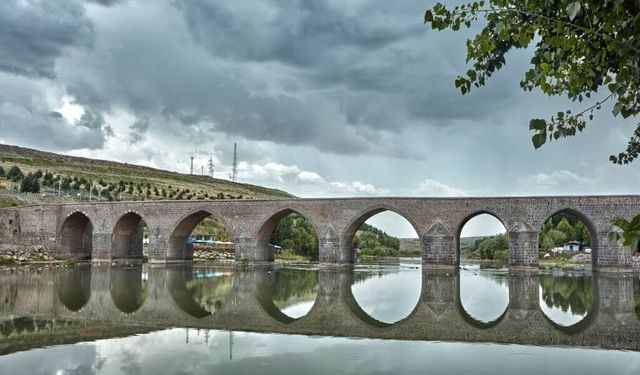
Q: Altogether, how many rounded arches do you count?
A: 7